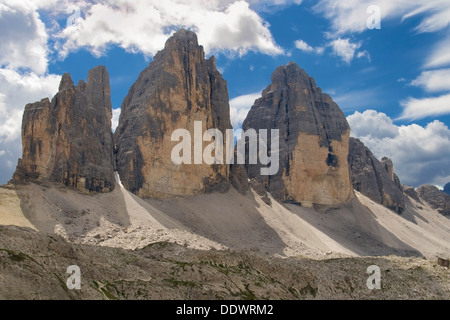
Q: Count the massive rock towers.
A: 3